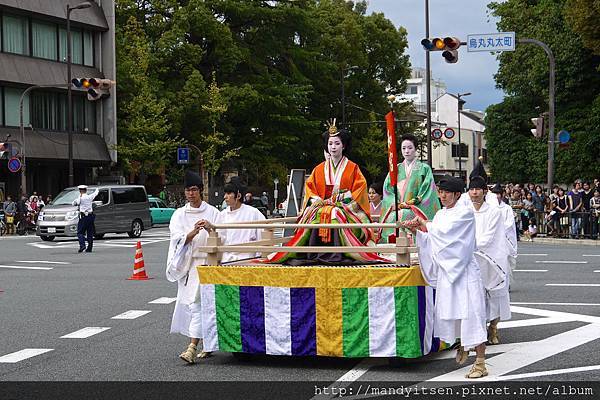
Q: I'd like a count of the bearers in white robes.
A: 5